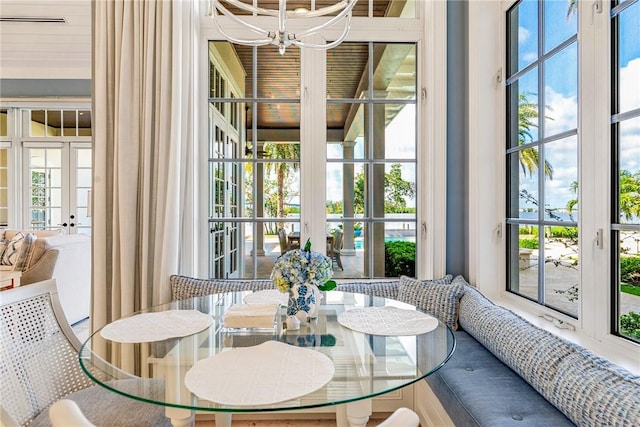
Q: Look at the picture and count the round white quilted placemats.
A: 4